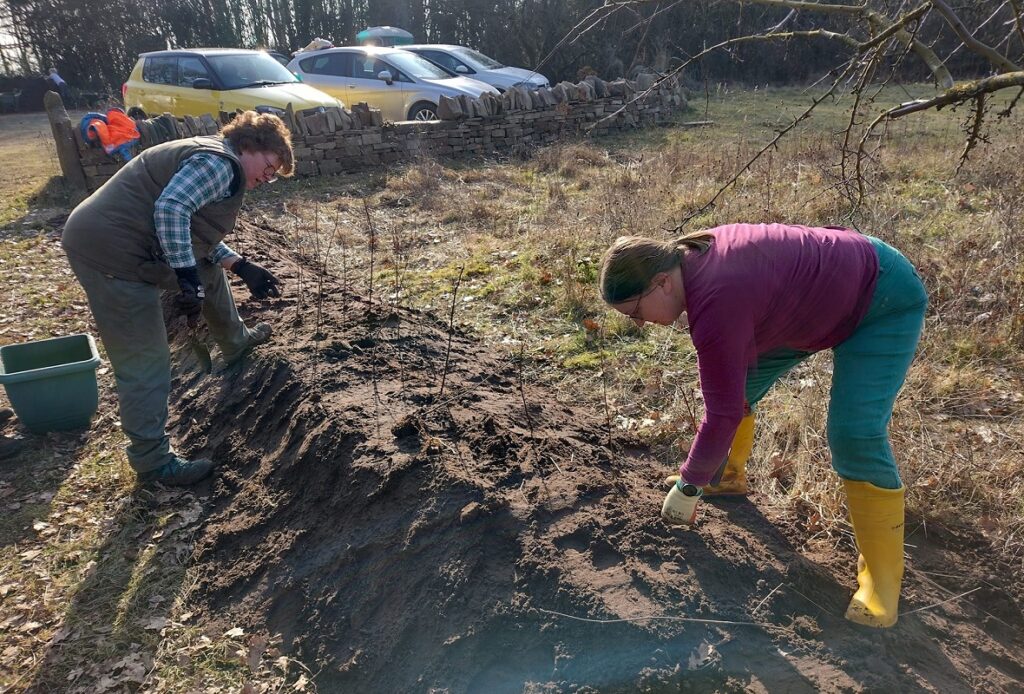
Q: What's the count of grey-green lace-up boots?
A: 2